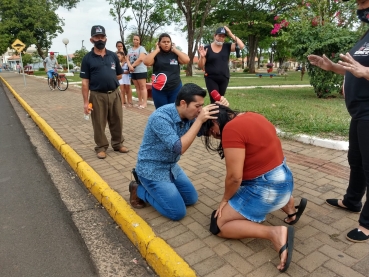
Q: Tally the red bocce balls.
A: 0